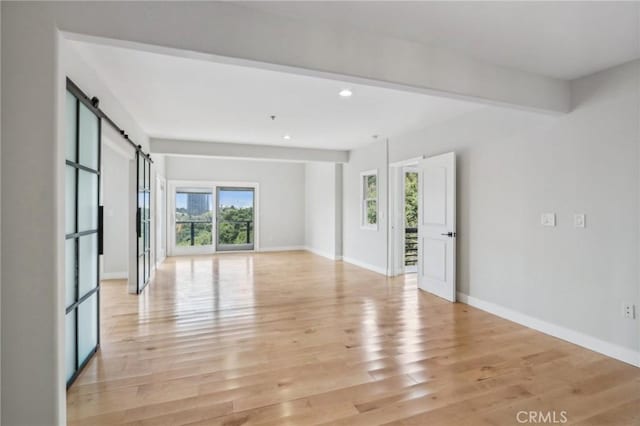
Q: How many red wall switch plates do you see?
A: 0